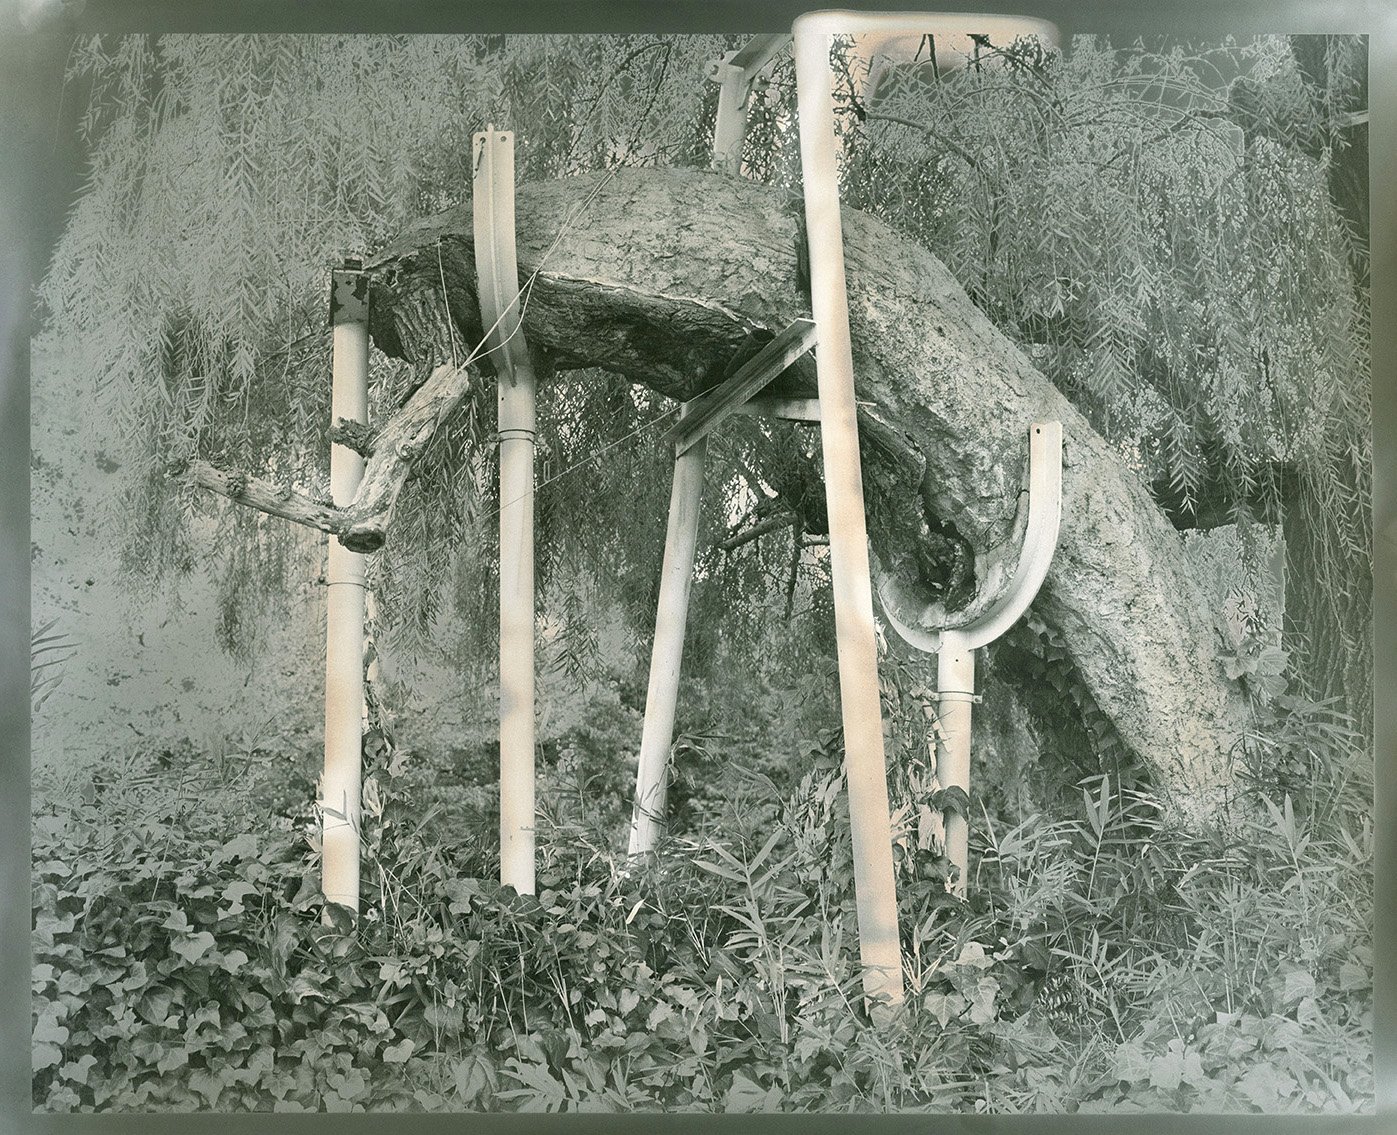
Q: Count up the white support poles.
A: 5